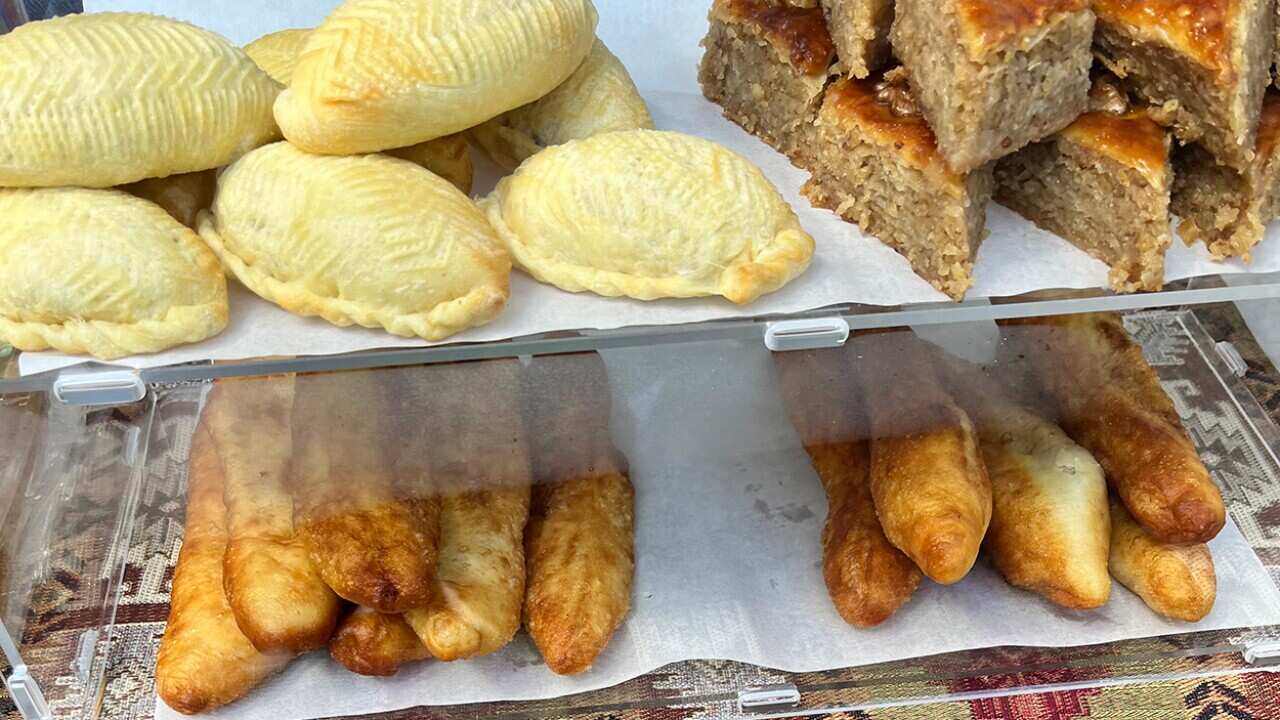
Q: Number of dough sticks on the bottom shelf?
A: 11